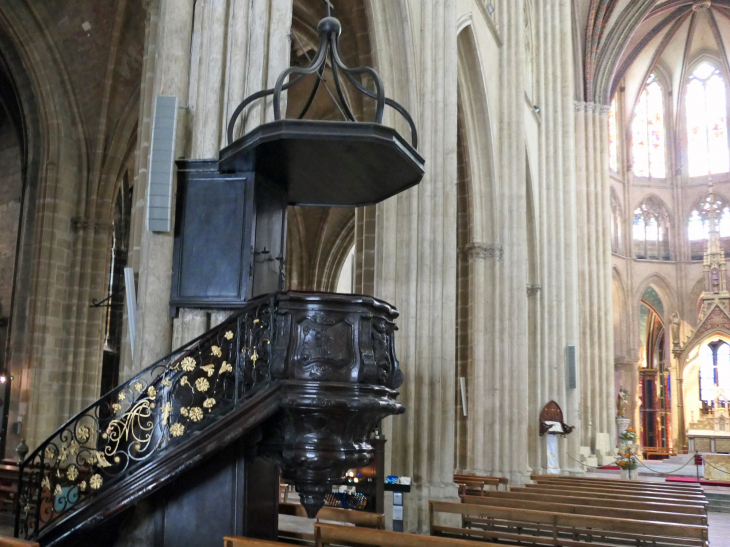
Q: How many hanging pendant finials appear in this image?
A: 1